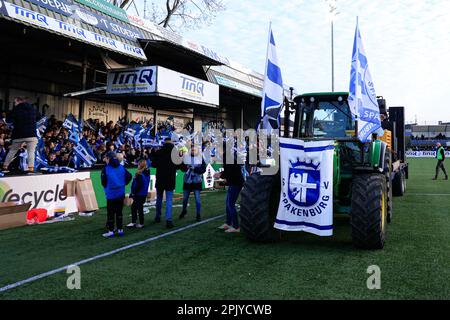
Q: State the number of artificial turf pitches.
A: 1